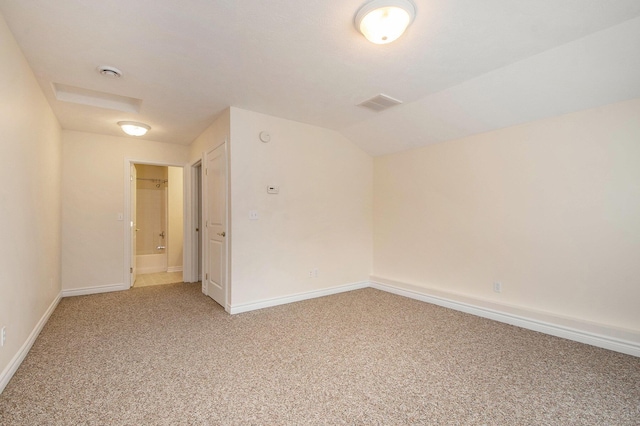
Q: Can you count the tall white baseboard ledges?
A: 1